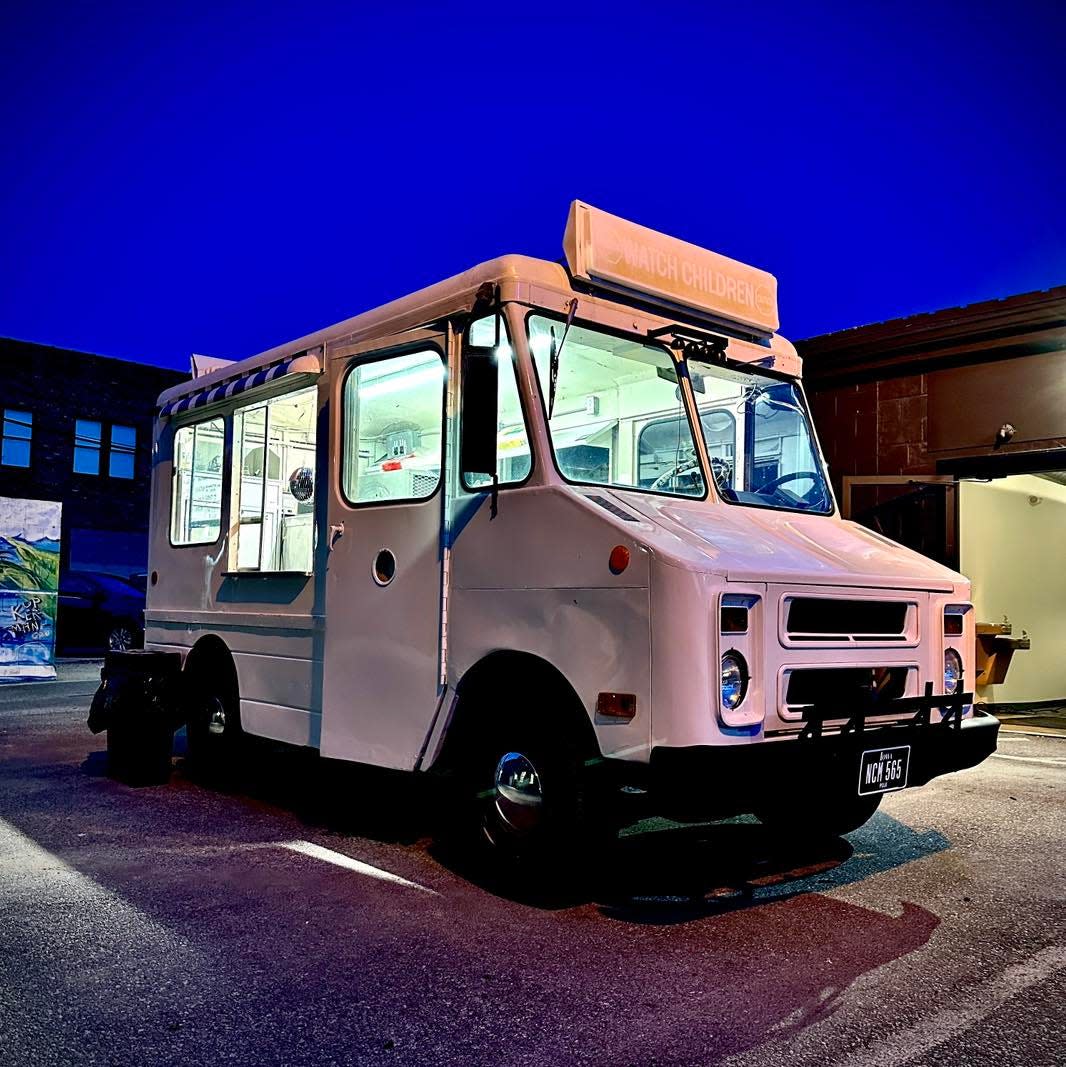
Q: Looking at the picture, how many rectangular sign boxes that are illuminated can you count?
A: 1